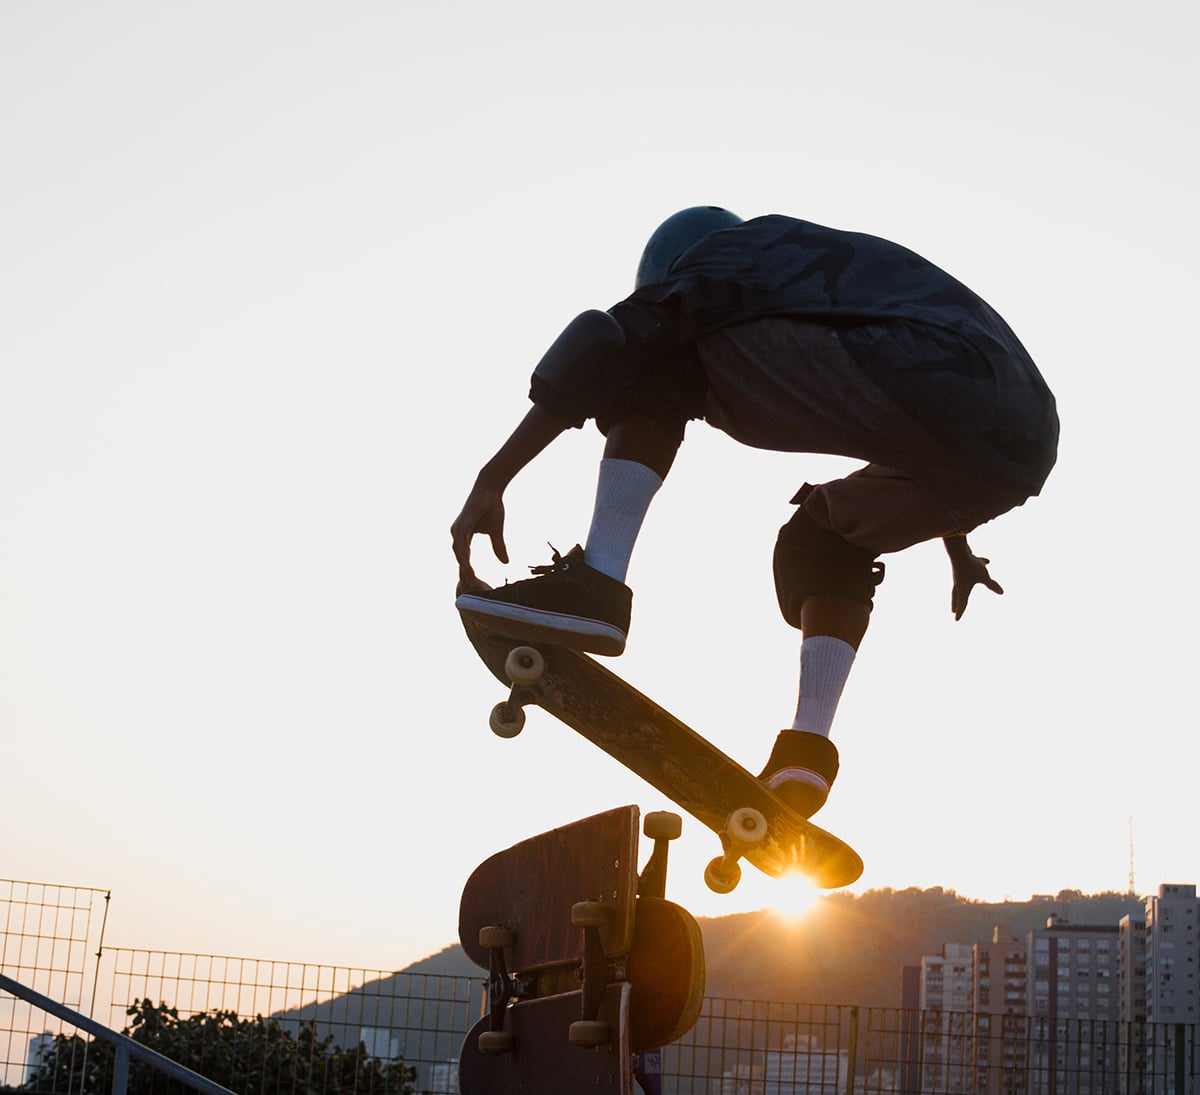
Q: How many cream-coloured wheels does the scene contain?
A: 9